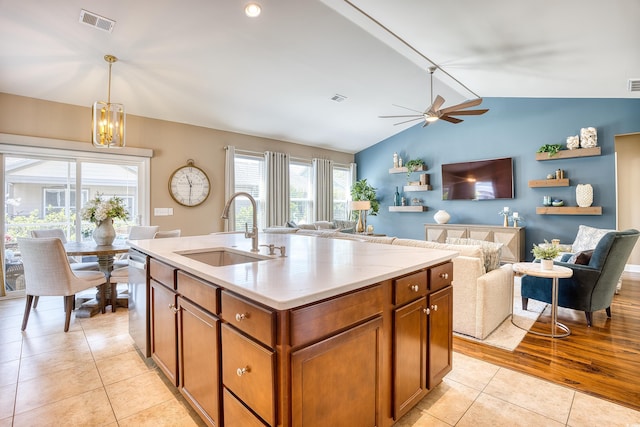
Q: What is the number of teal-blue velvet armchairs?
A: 1